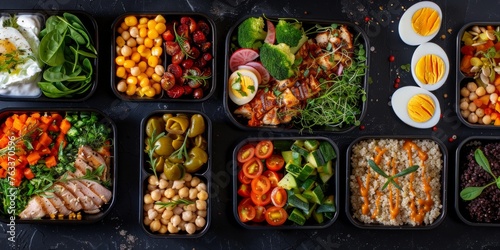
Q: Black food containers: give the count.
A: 9